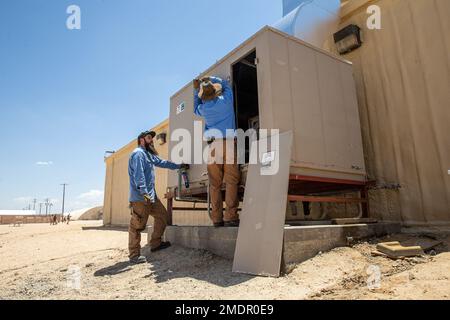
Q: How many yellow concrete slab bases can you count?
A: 0